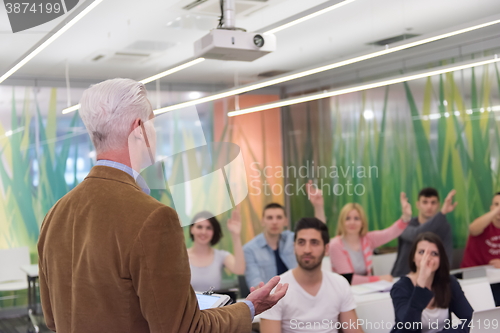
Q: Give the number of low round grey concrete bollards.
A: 0